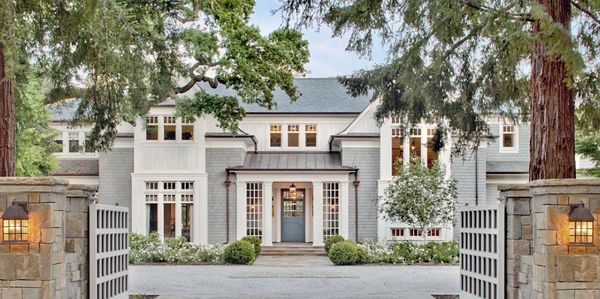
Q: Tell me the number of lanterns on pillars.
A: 2